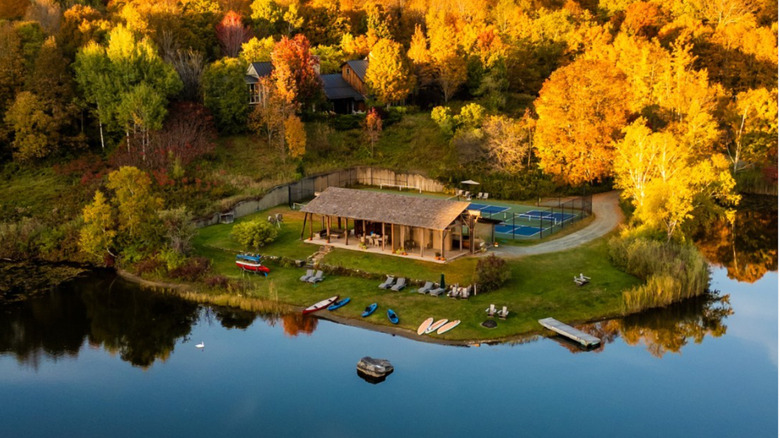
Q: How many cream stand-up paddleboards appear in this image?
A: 3